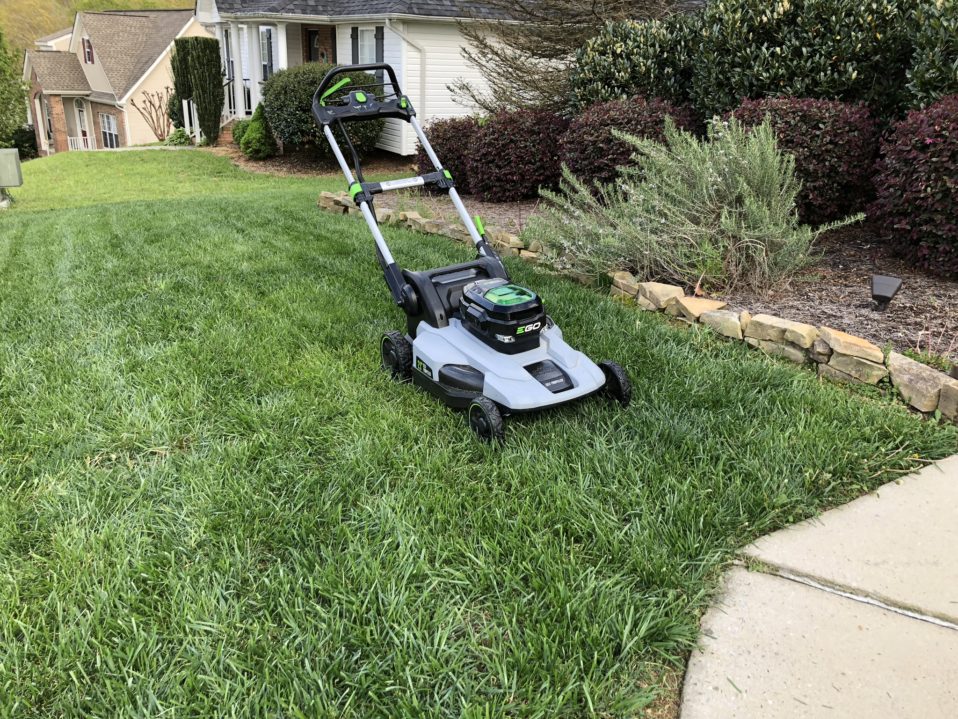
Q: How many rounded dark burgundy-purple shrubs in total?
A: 5